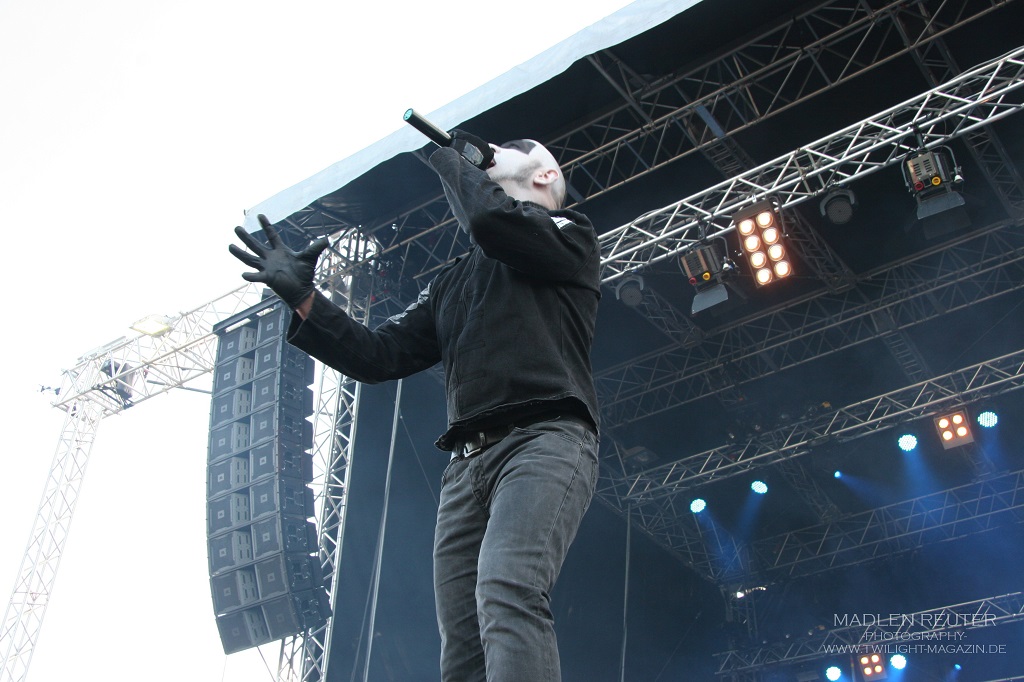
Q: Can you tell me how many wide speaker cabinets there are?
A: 9